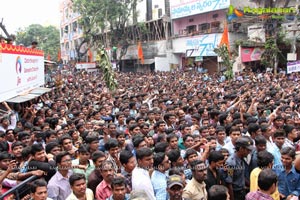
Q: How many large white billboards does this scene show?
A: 3